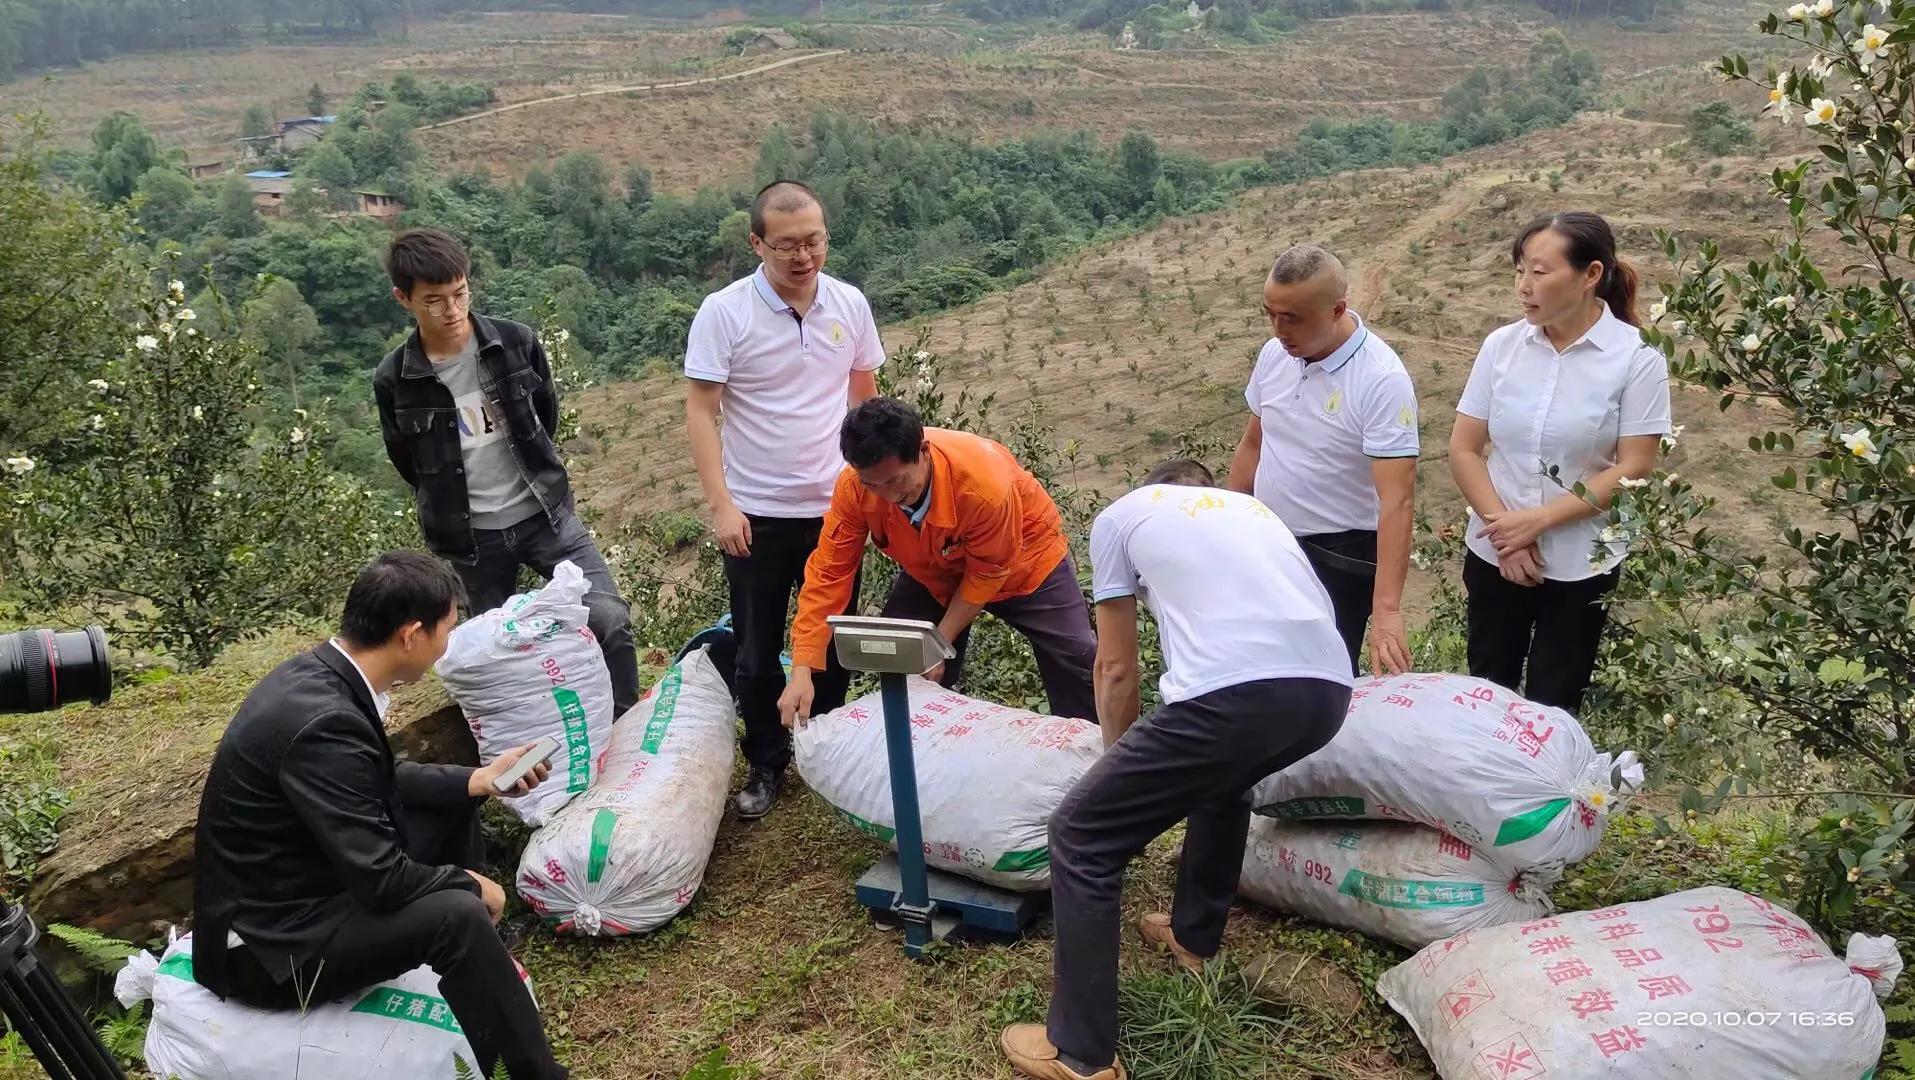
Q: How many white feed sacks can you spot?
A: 7